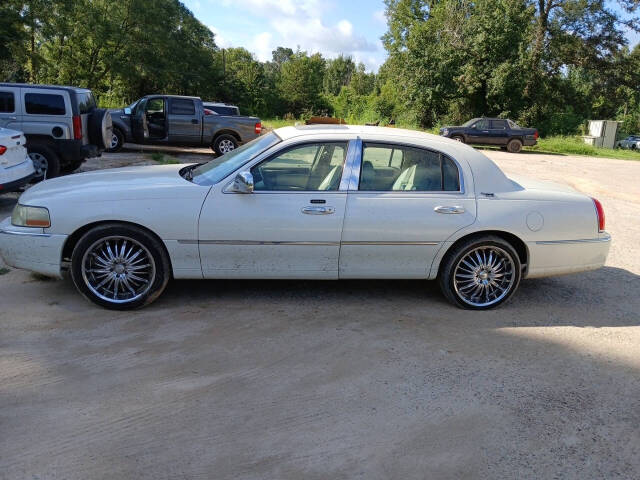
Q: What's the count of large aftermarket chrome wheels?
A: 2